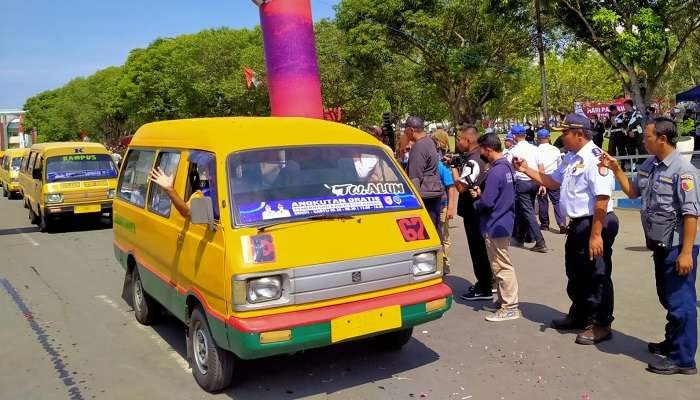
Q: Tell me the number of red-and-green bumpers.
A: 1